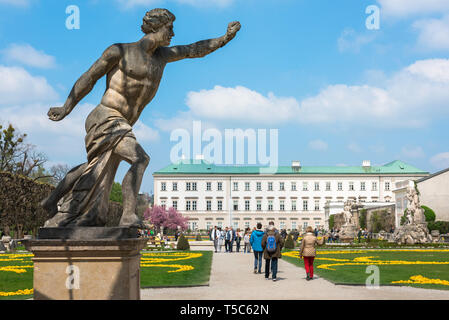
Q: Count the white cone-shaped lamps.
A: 0